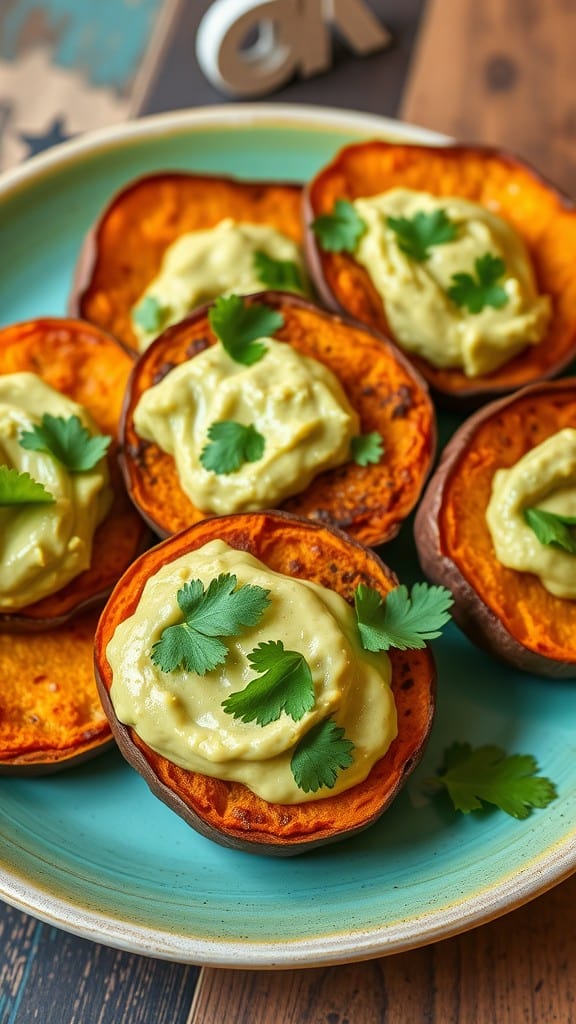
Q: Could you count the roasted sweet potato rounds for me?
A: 7